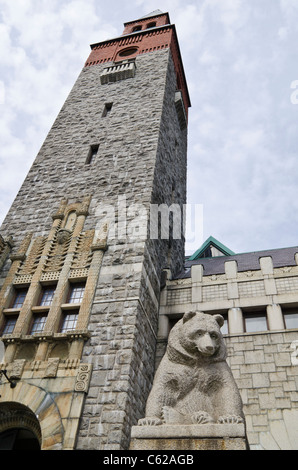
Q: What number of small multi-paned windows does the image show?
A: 6